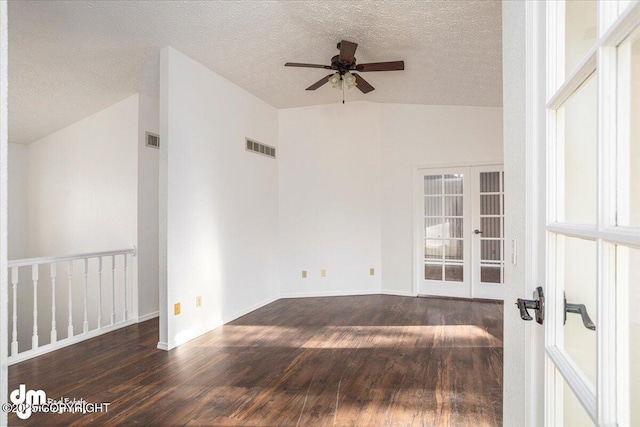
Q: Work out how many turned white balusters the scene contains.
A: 8